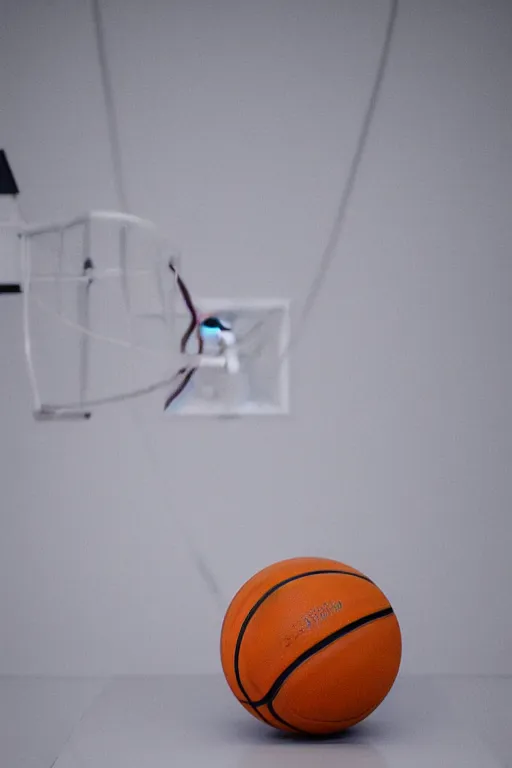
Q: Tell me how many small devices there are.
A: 1